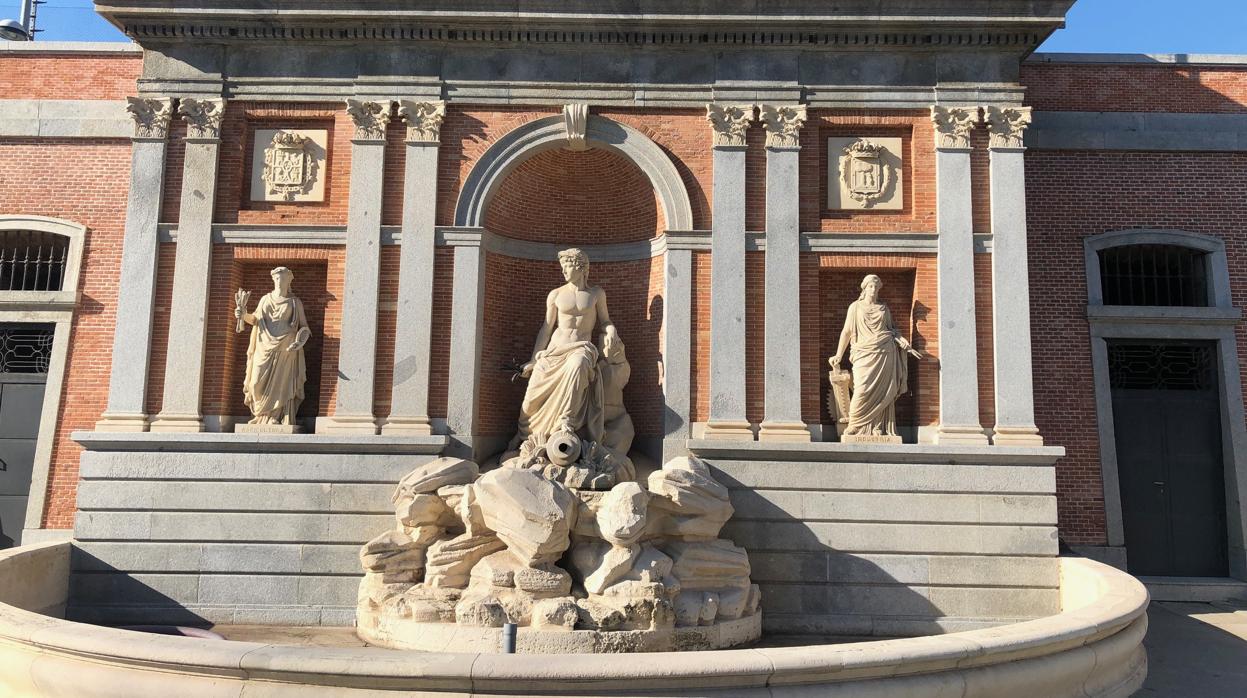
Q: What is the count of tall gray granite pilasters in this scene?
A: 8